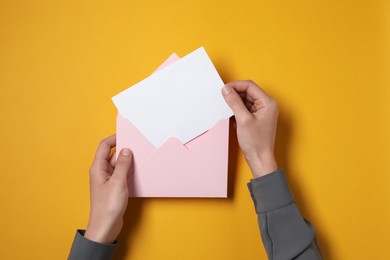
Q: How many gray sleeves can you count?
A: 2